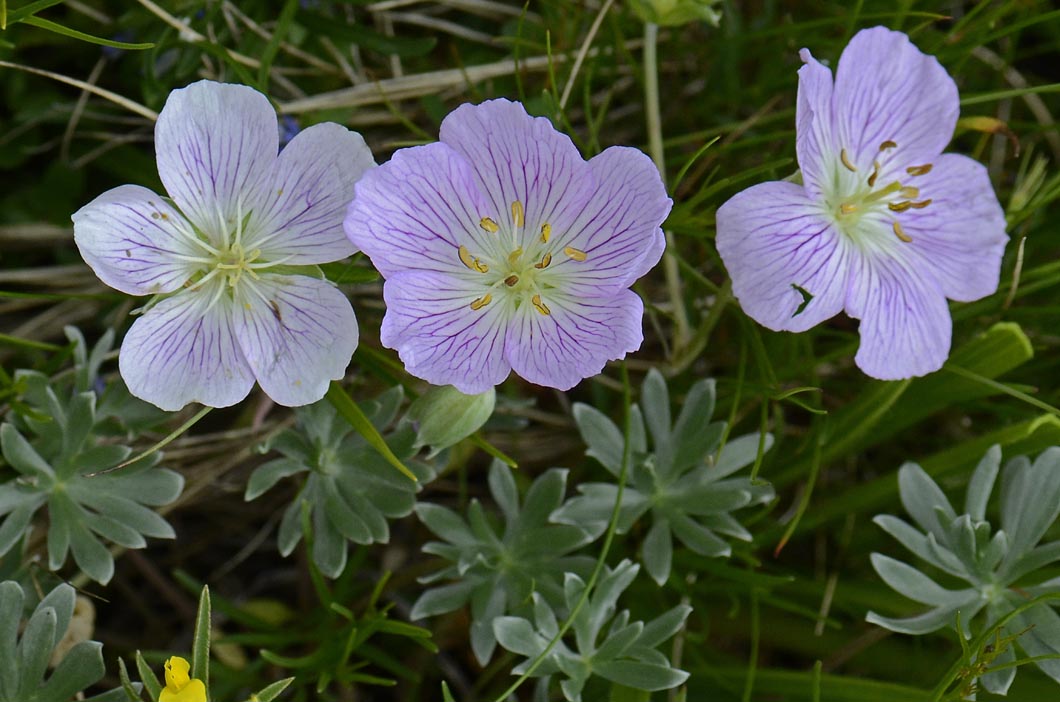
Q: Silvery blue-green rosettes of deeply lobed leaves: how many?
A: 7